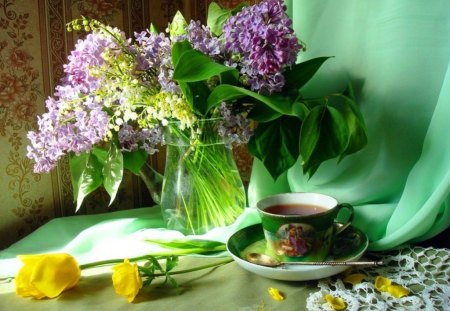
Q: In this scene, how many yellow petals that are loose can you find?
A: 5